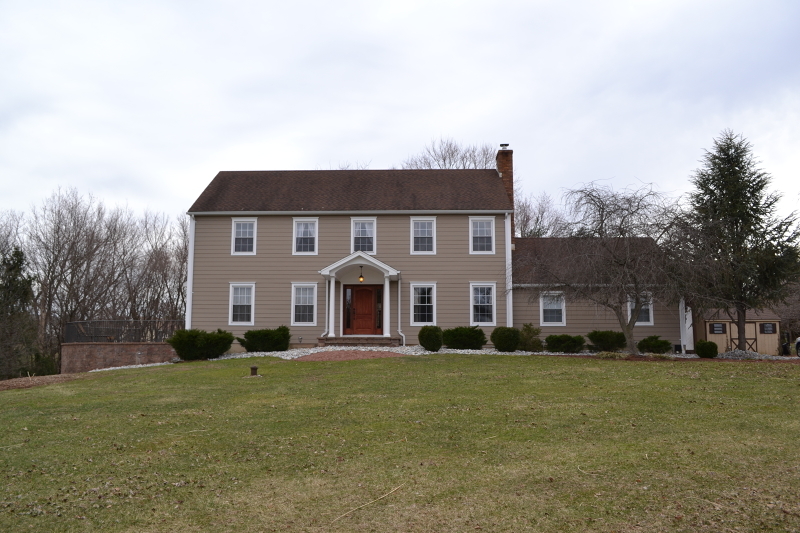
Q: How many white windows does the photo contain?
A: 11